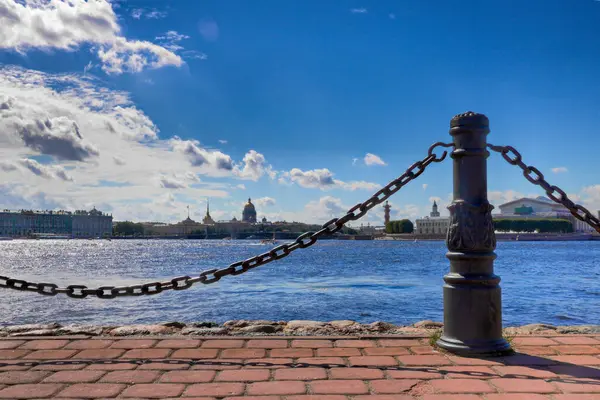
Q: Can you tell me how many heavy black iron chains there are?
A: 2